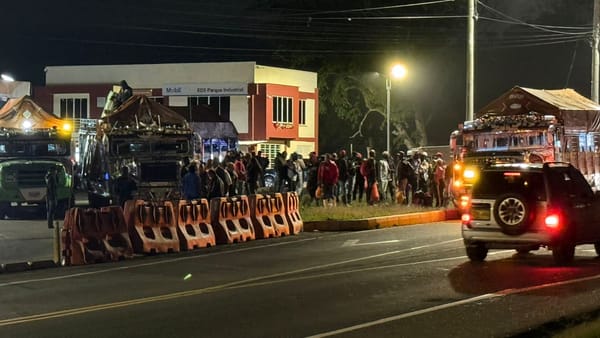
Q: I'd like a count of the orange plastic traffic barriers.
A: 6